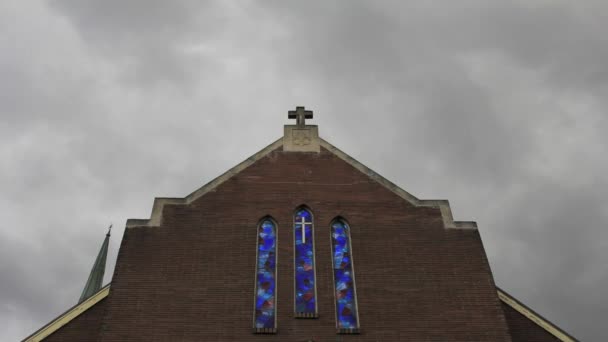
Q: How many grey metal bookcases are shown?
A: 0